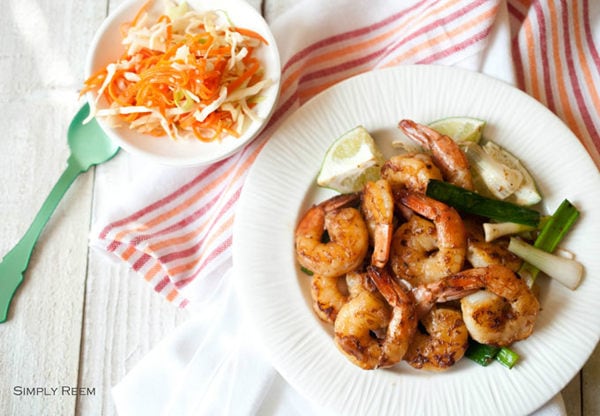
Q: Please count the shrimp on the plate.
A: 9